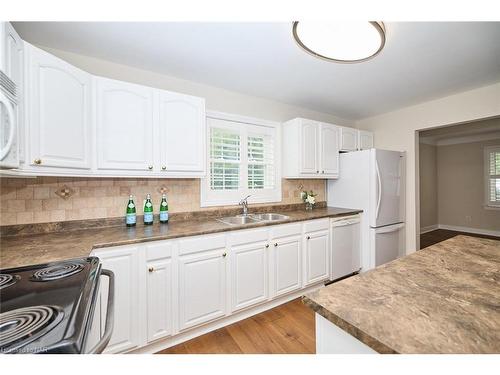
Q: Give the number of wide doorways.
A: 1